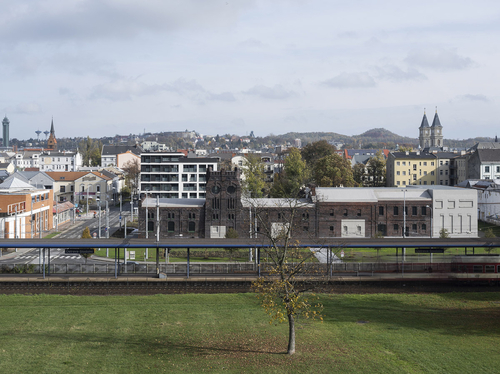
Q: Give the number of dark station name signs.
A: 2